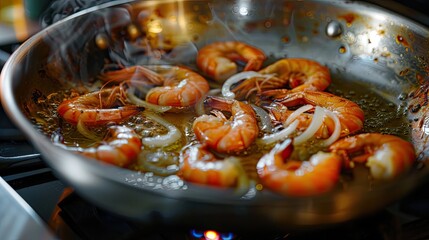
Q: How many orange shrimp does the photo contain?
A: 10